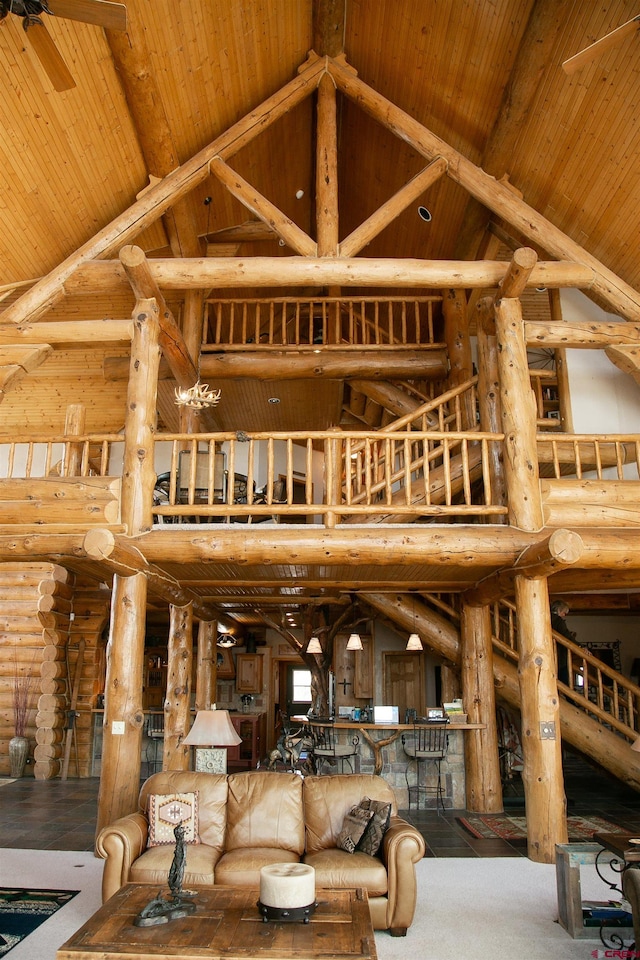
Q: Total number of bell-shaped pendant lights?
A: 3